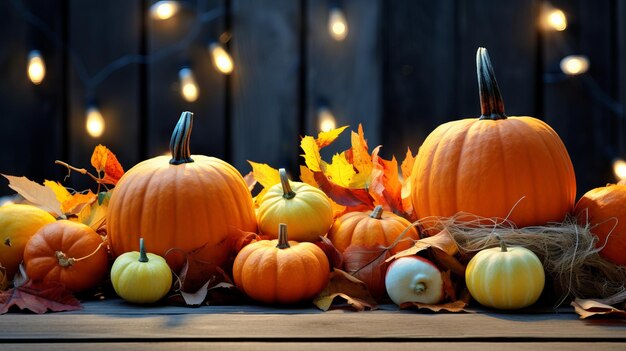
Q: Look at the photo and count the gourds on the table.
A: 11